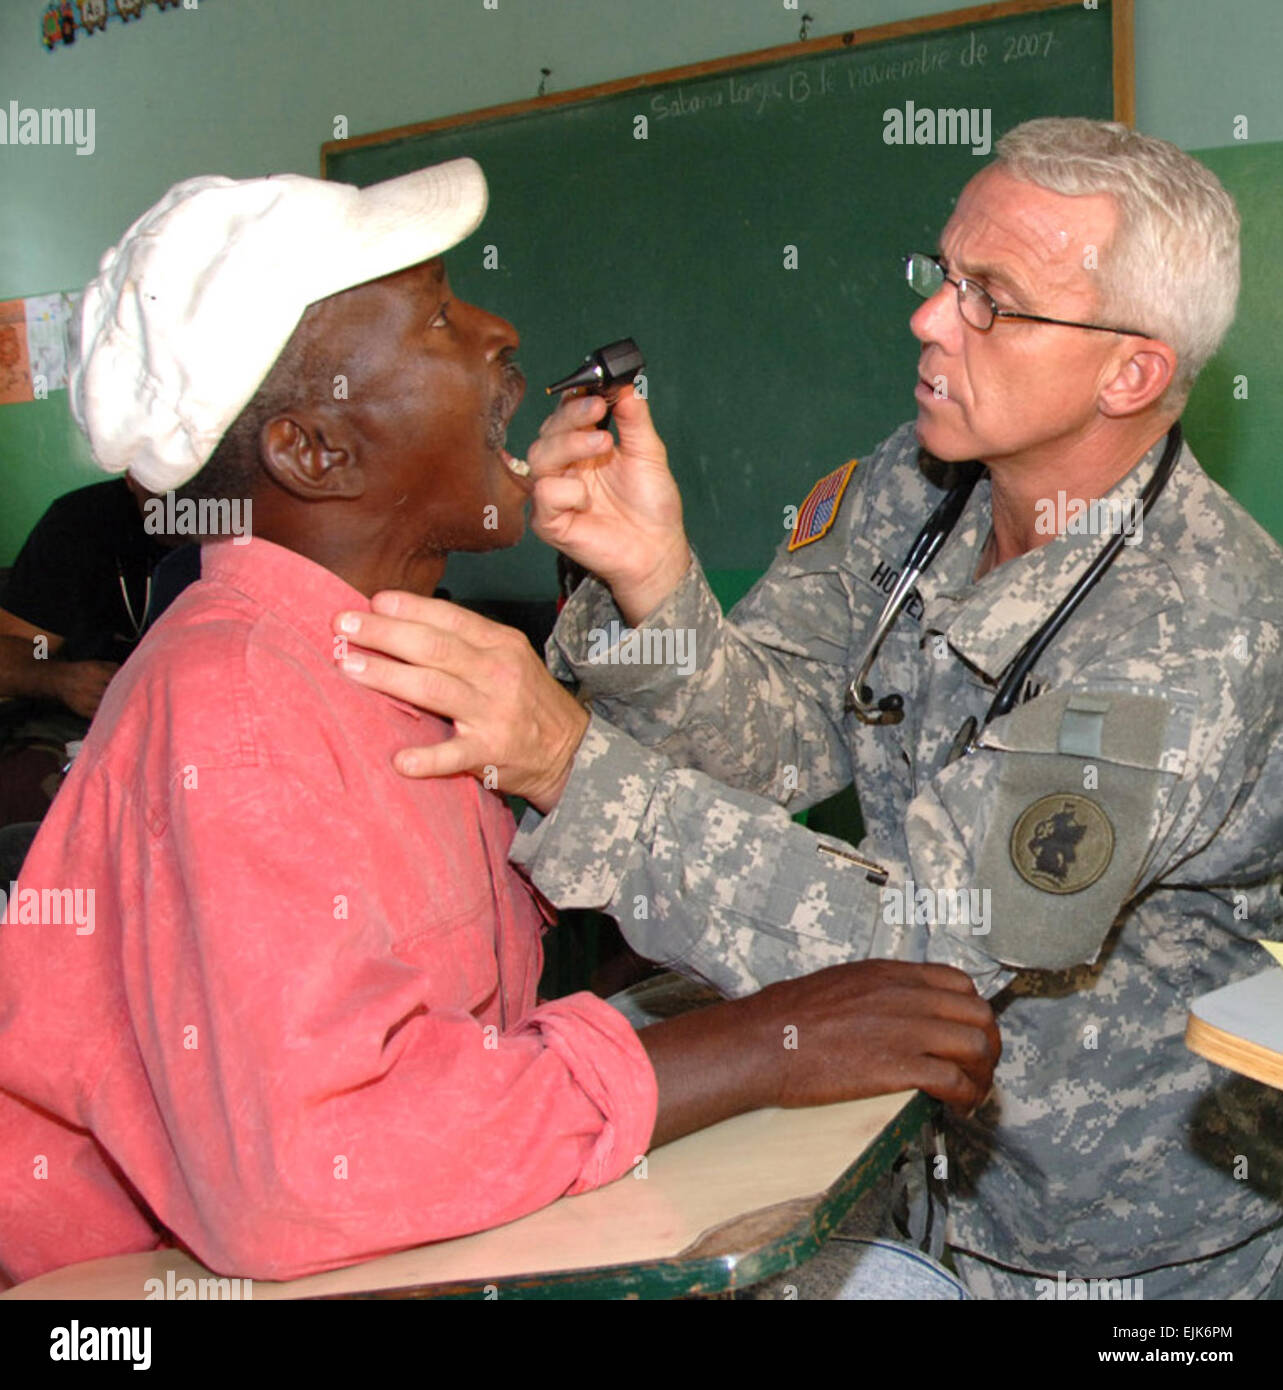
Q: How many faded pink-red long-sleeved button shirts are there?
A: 1